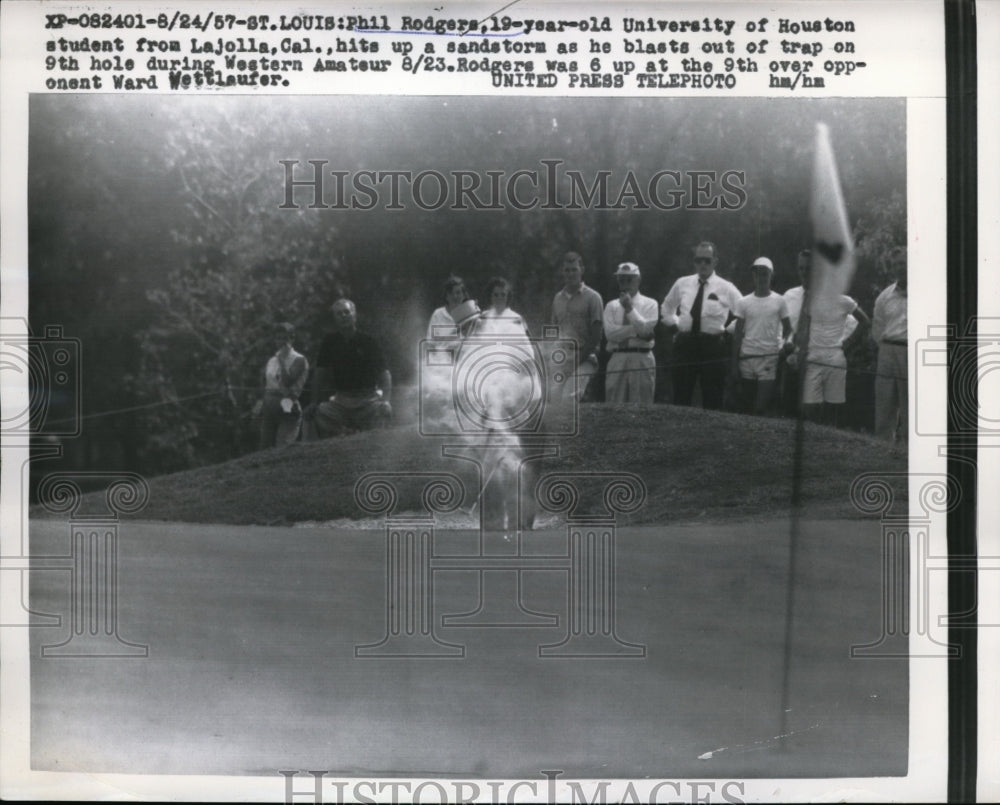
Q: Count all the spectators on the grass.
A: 11